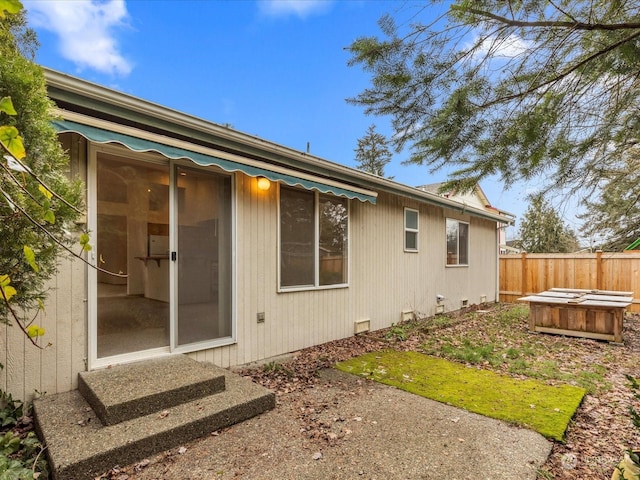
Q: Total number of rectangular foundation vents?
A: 5